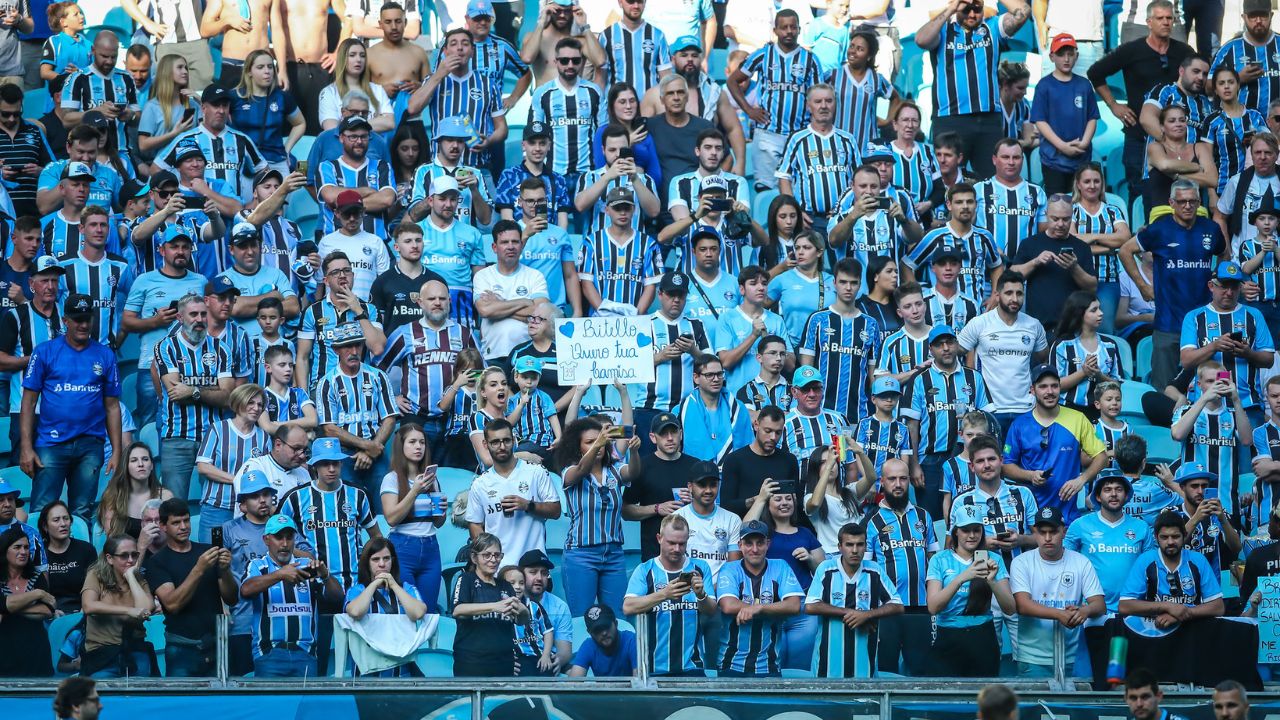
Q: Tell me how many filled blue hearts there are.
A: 2